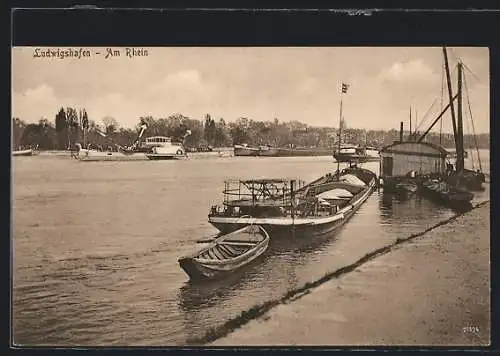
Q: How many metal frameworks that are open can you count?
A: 1